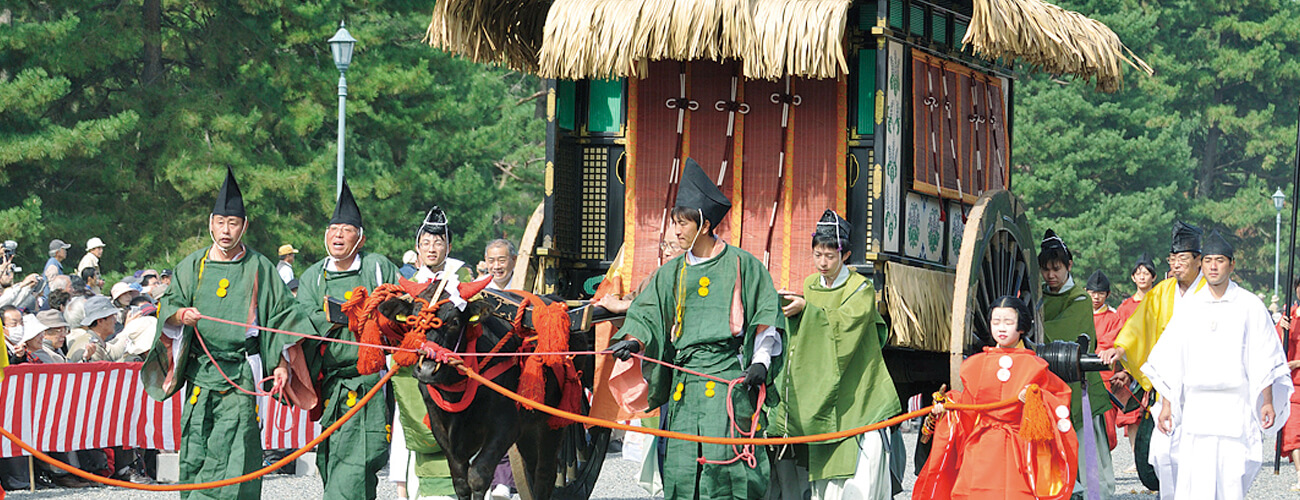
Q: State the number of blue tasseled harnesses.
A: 0